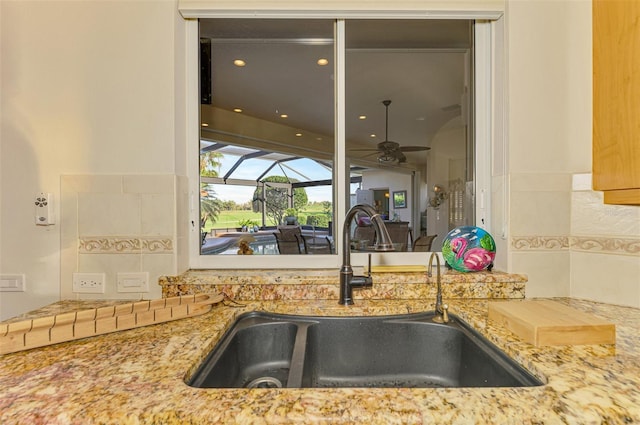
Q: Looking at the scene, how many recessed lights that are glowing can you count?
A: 8